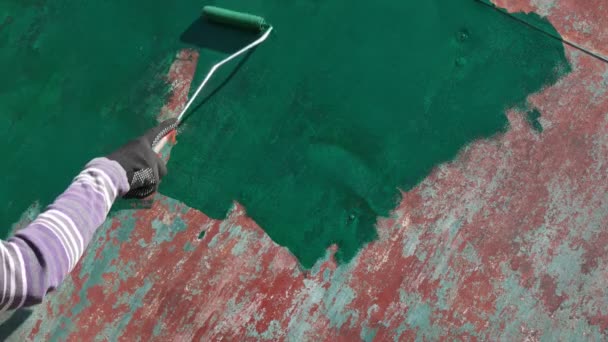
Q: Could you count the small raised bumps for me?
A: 3